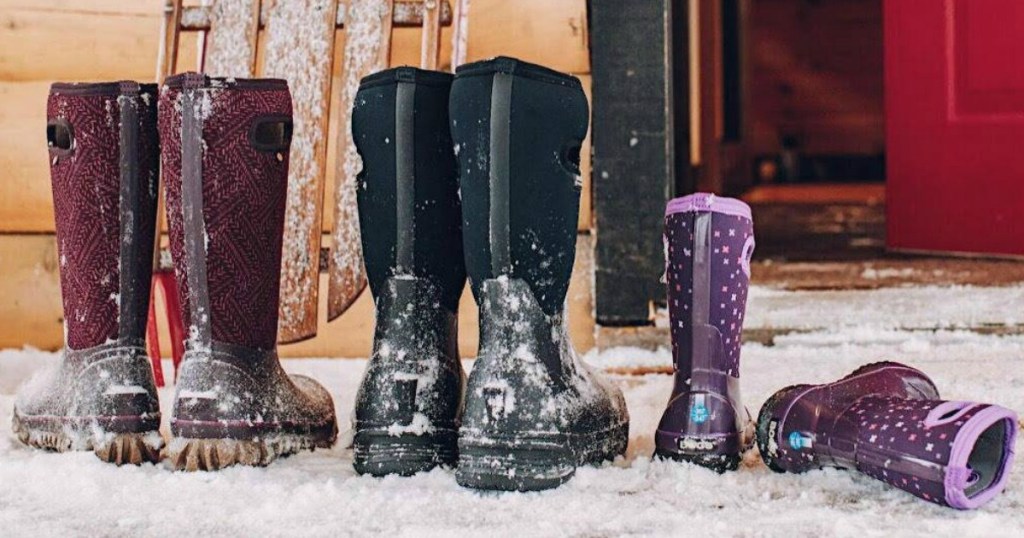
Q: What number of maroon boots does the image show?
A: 2